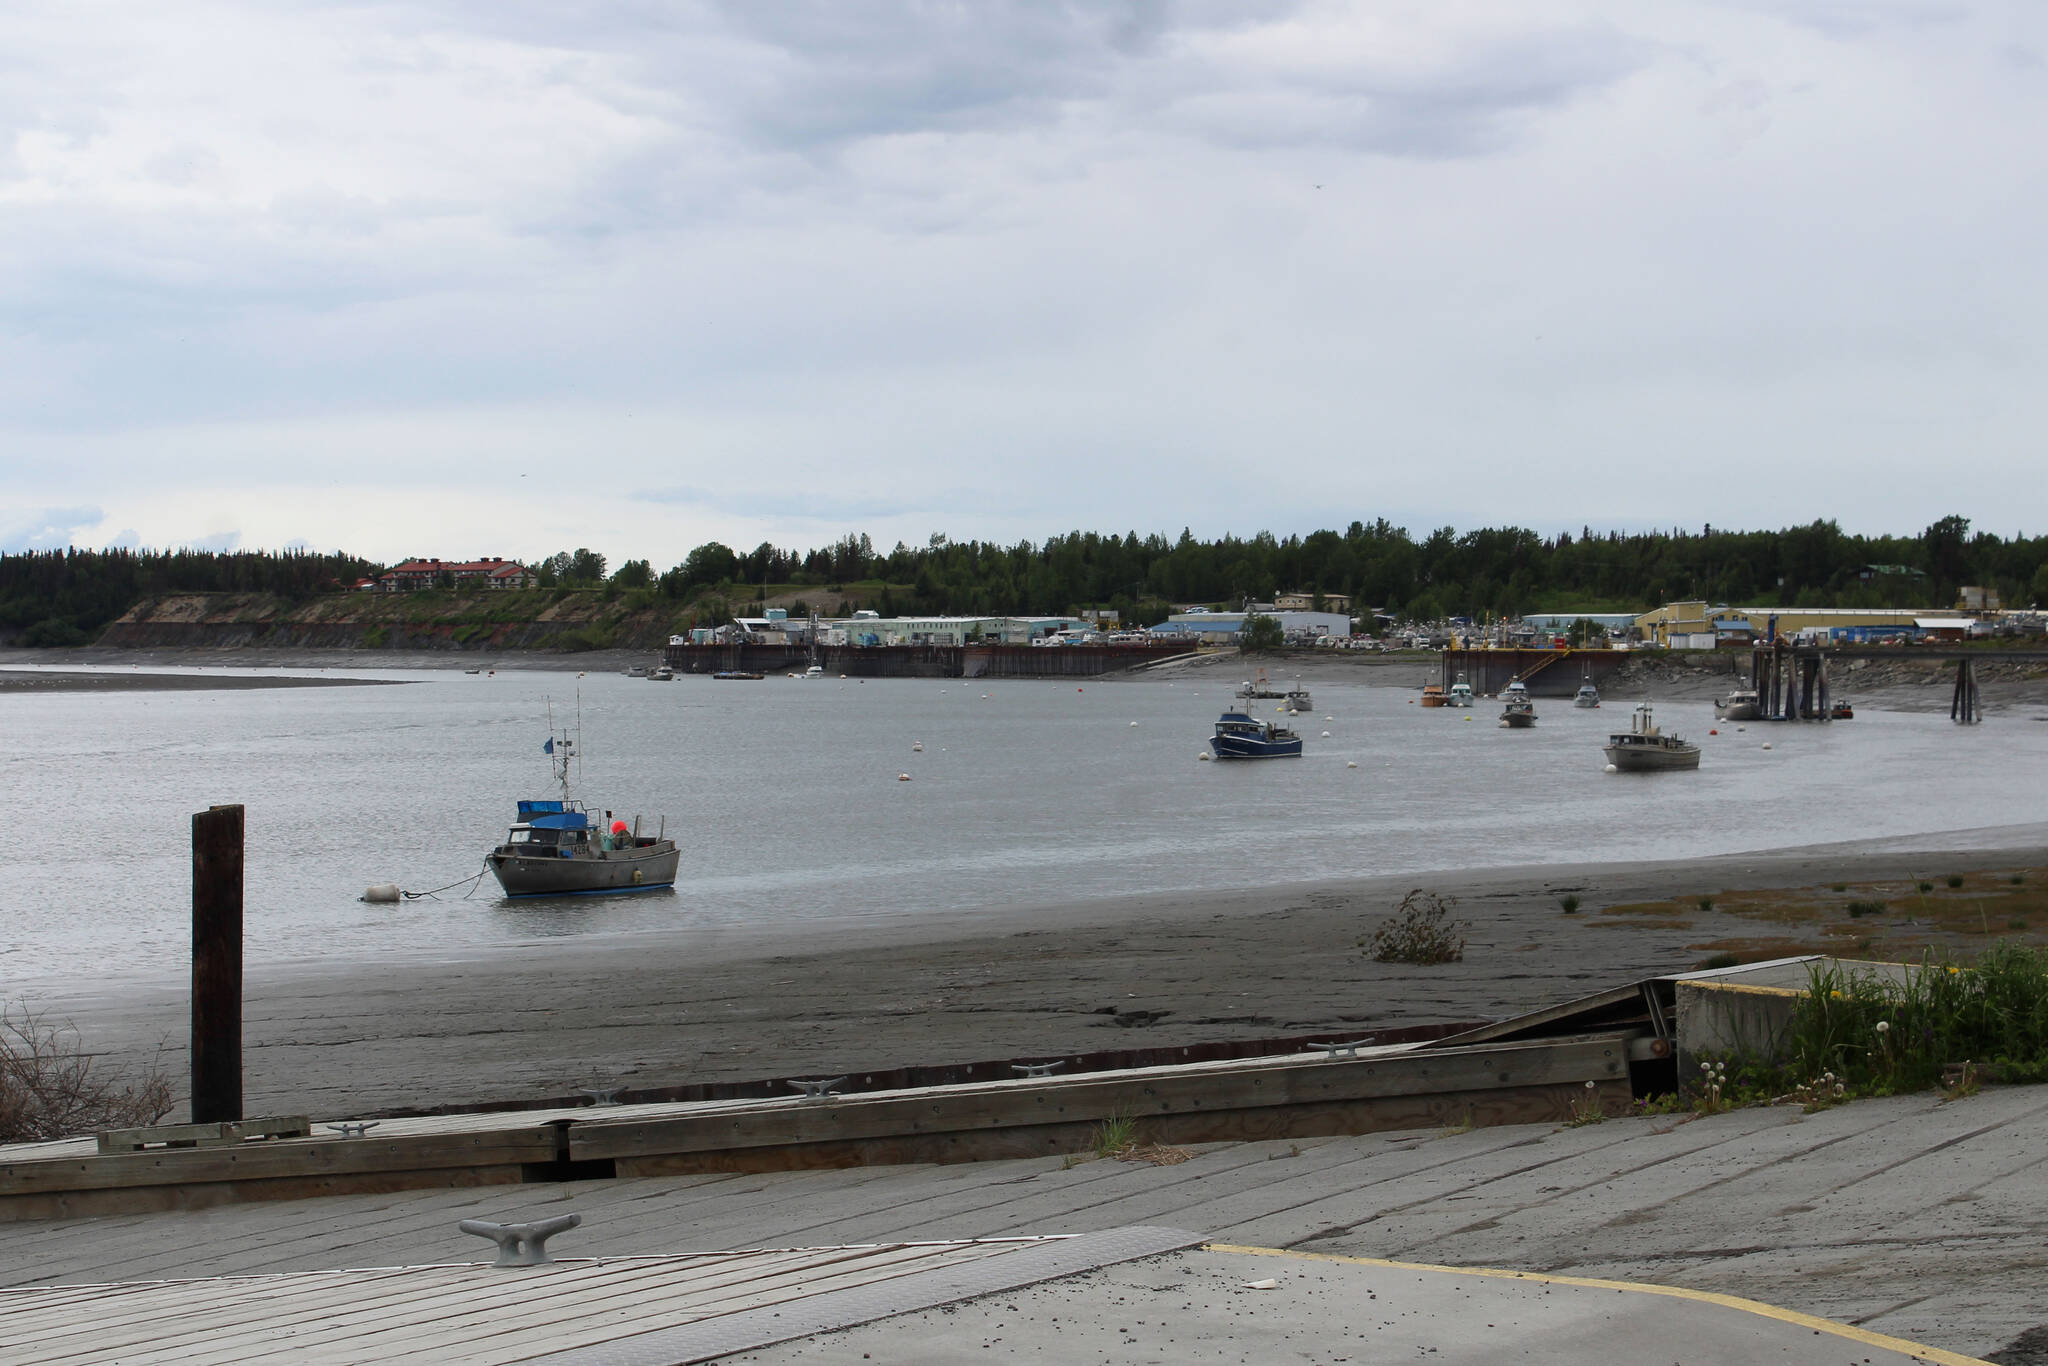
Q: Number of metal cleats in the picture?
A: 6